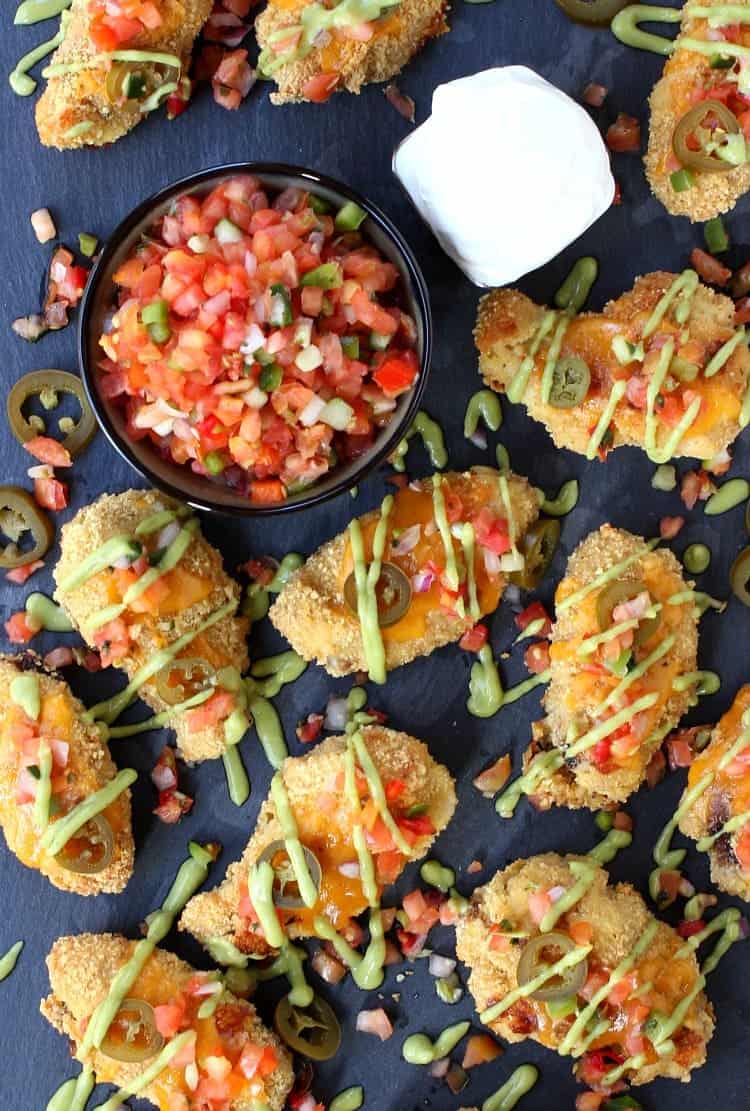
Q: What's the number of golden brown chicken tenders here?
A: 12